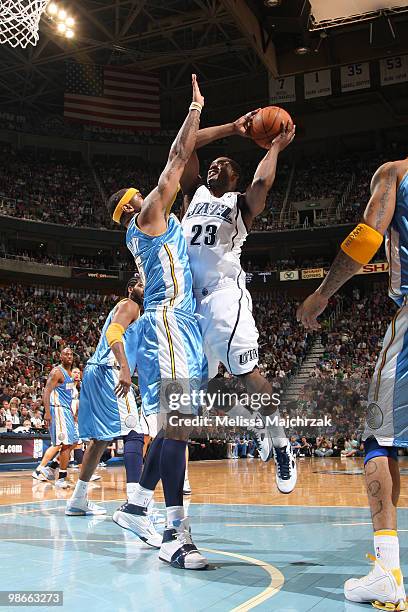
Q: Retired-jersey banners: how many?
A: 4